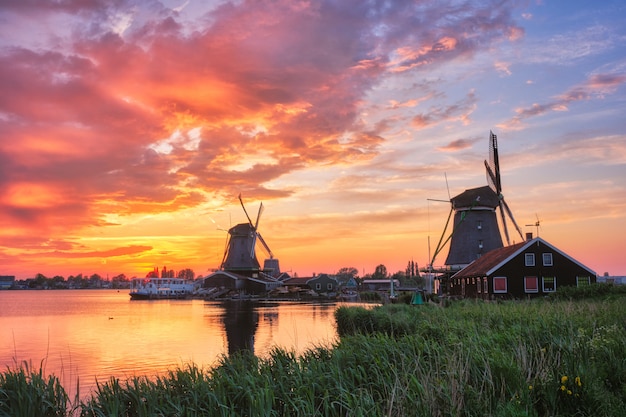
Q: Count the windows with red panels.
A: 2